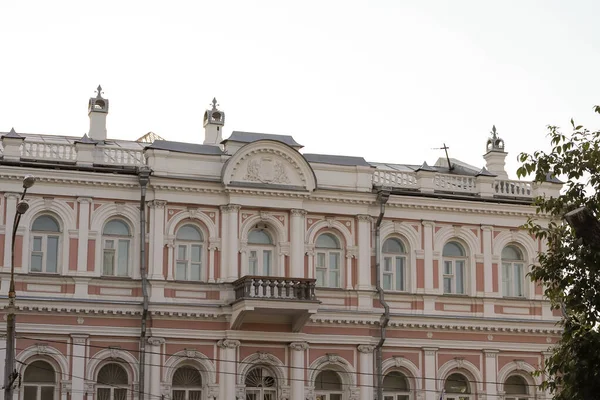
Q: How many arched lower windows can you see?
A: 8